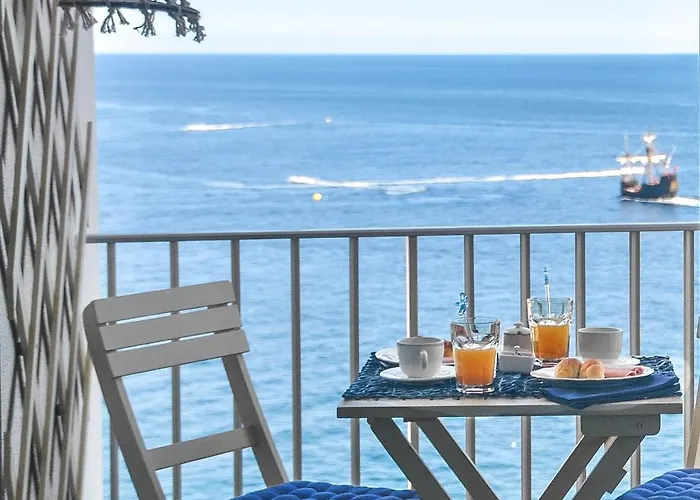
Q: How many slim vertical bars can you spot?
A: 11